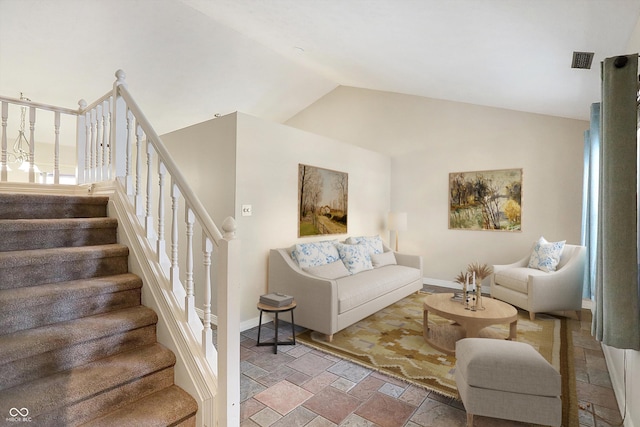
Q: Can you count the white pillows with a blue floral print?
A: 4